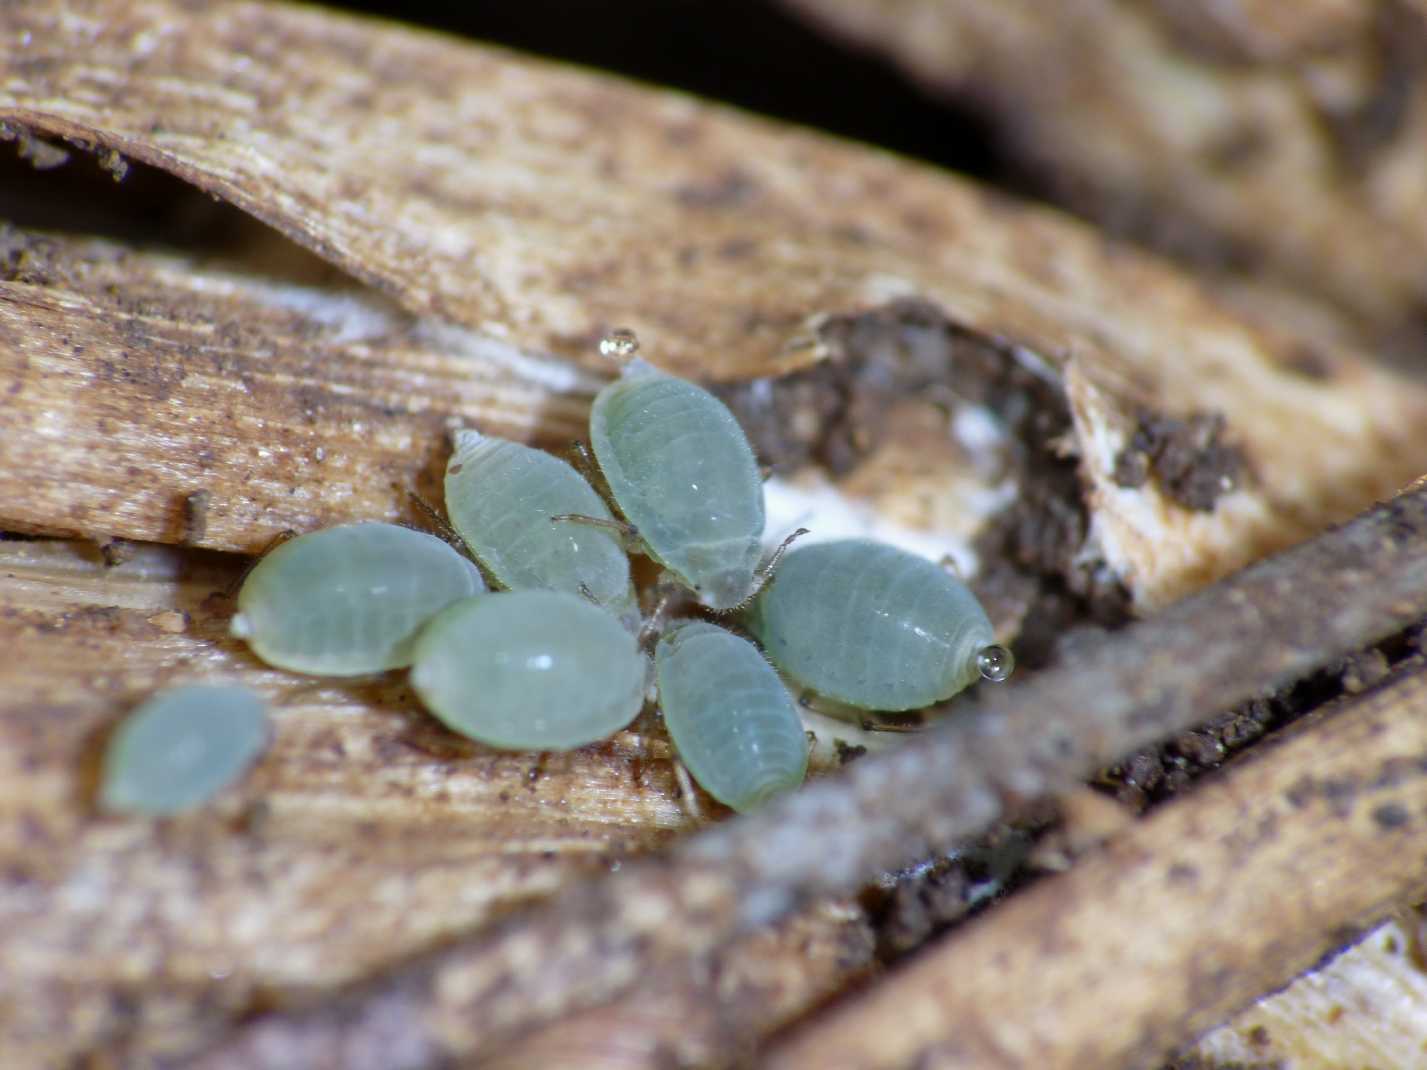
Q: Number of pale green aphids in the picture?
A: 7